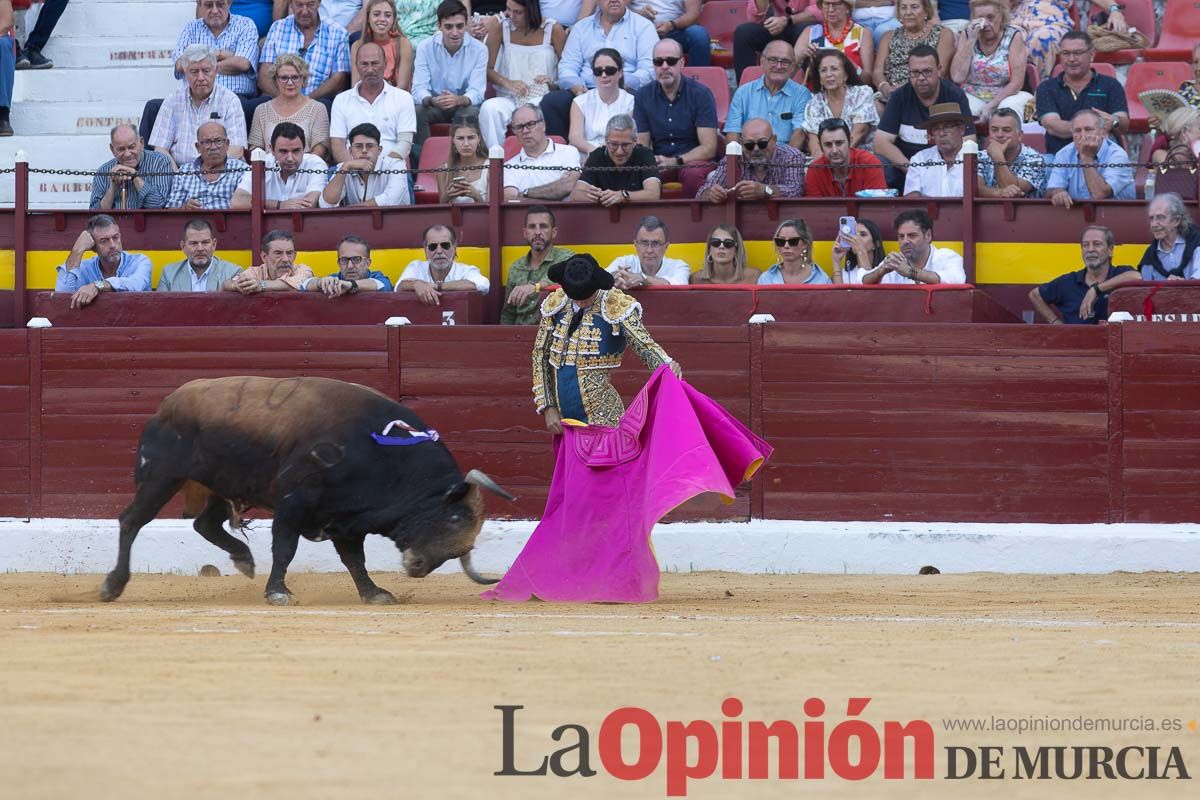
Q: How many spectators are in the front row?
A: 13